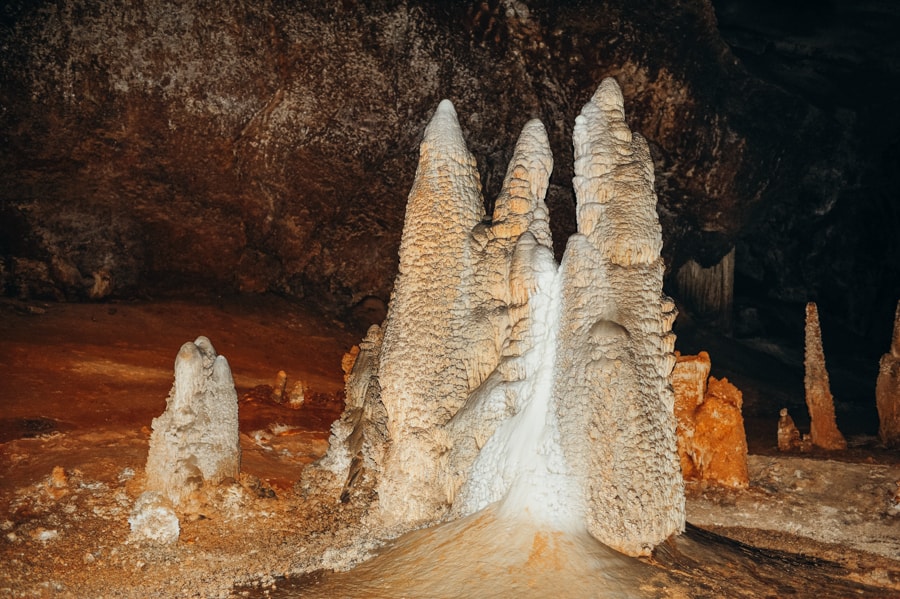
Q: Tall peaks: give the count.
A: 3